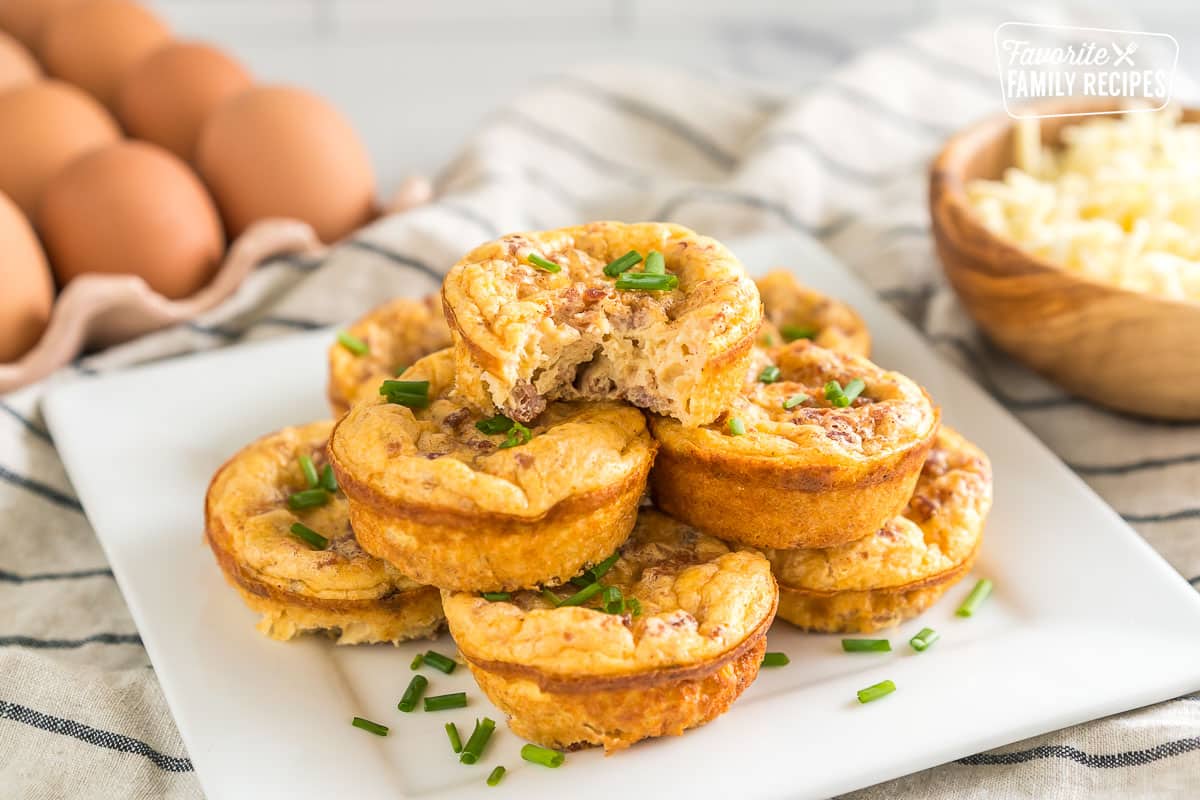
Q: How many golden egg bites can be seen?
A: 8